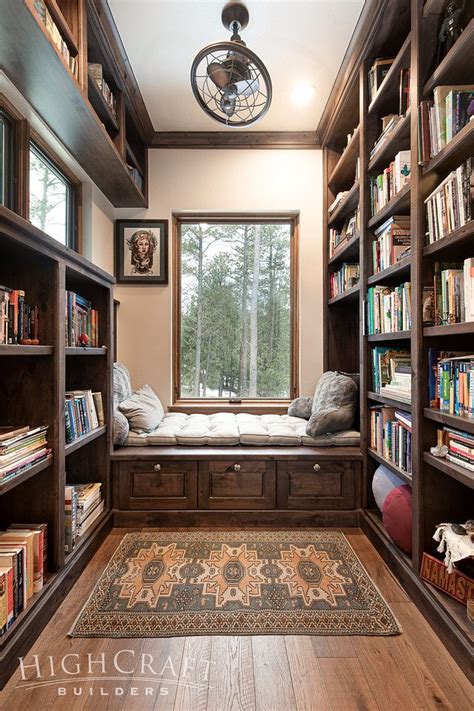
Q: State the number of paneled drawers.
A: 3